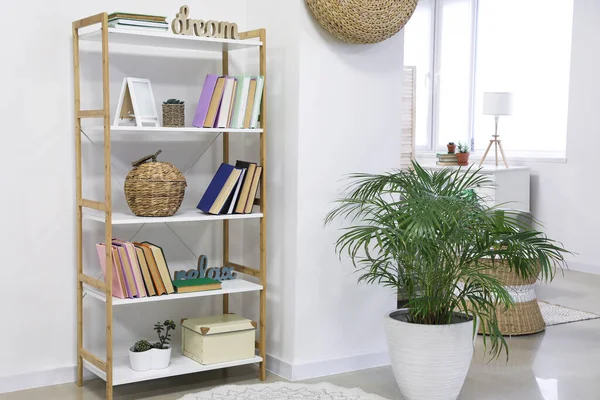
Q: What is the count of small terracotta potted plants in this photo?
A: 2